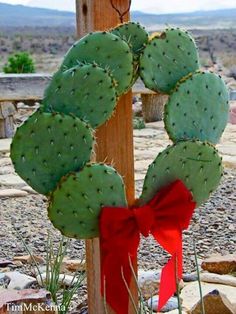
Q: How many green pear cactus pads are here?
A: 8